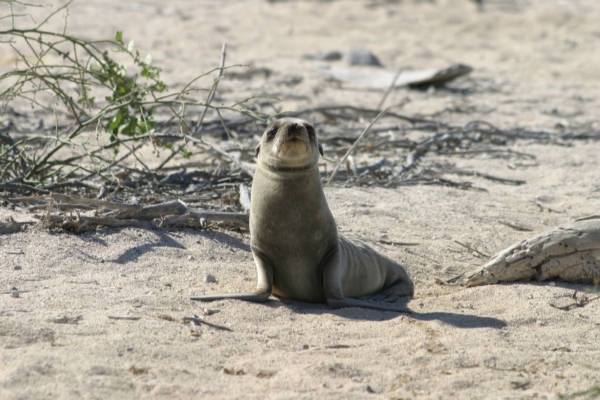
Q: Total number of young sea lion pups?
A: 1